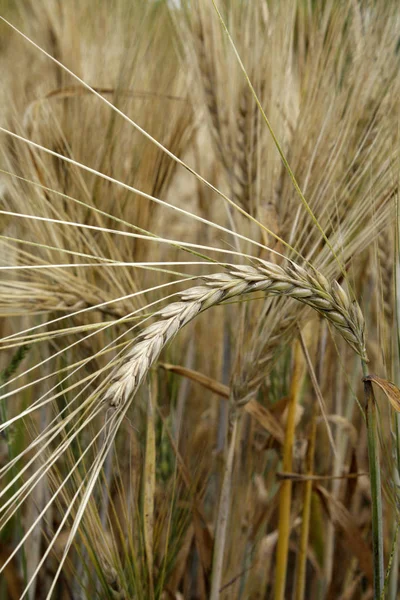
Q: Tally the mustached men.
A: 0